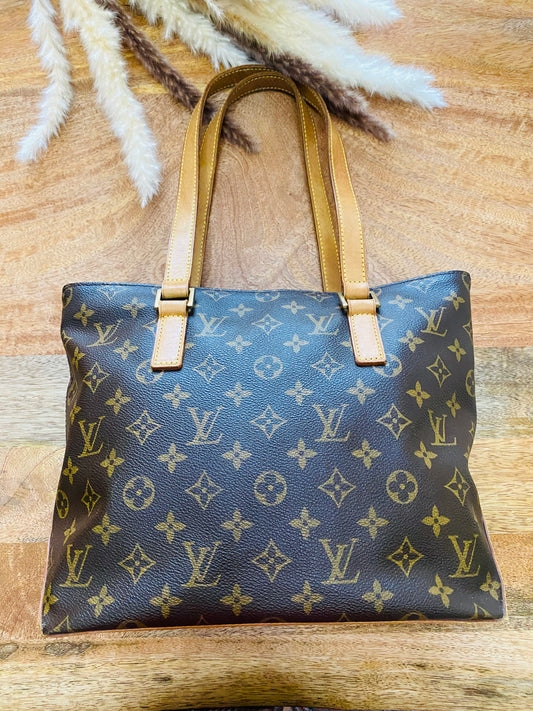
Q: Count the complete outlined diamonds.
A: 15